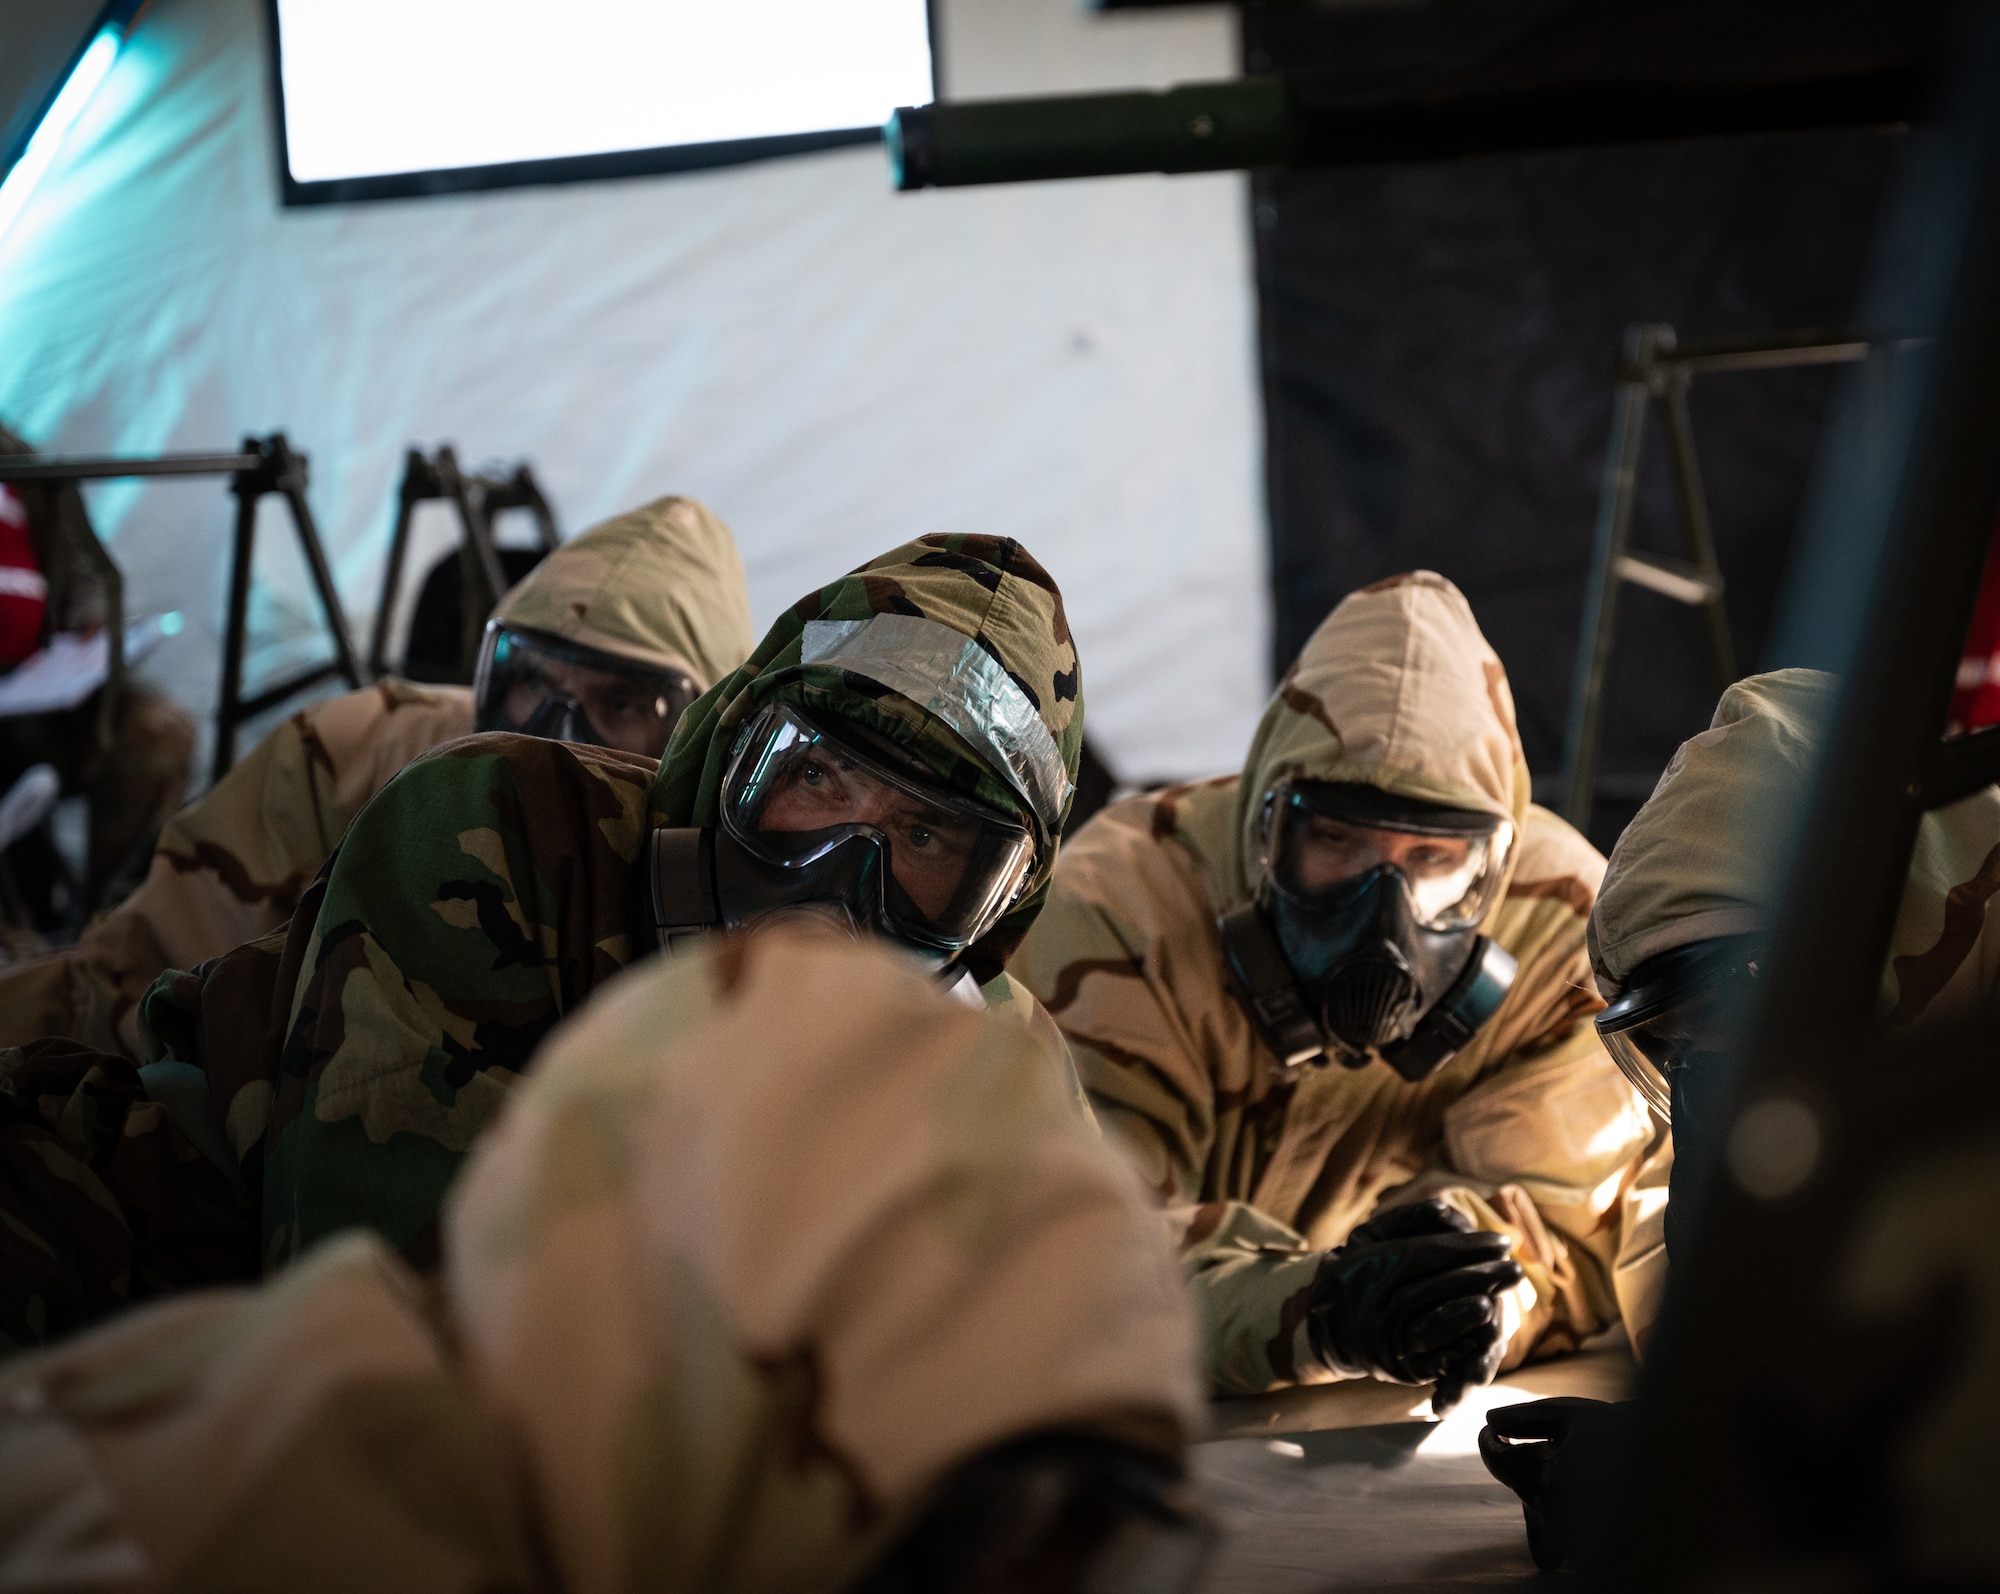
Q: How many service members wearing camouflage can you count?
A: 5